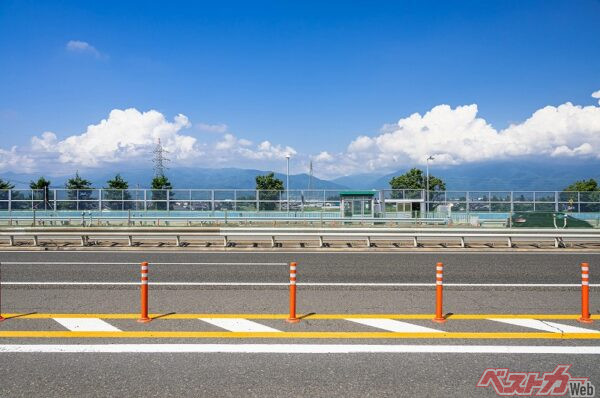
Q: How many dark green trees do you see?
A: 8